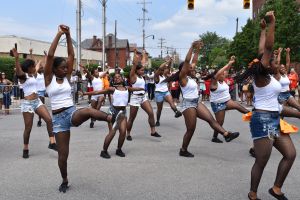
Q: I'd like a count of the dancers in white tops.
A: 11